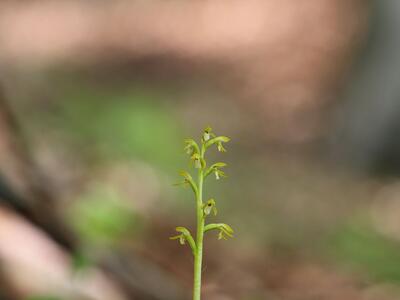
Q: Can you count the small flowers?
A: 9